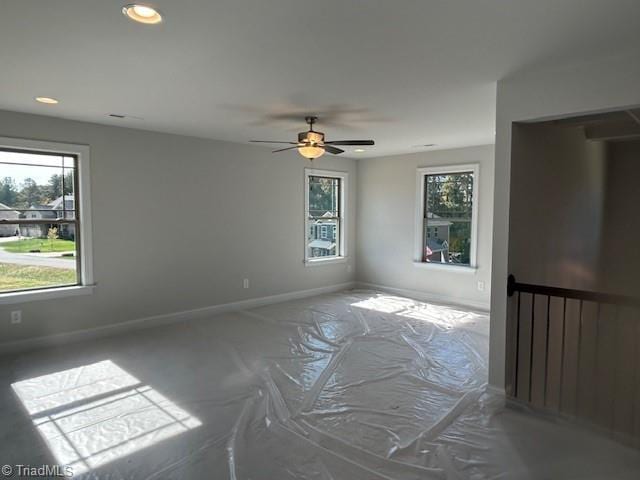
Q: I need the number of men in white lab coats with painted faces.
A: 0